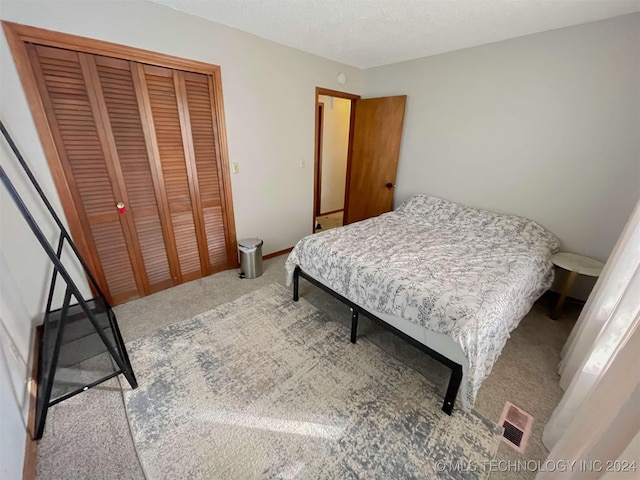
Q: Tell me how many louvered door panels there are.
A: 4